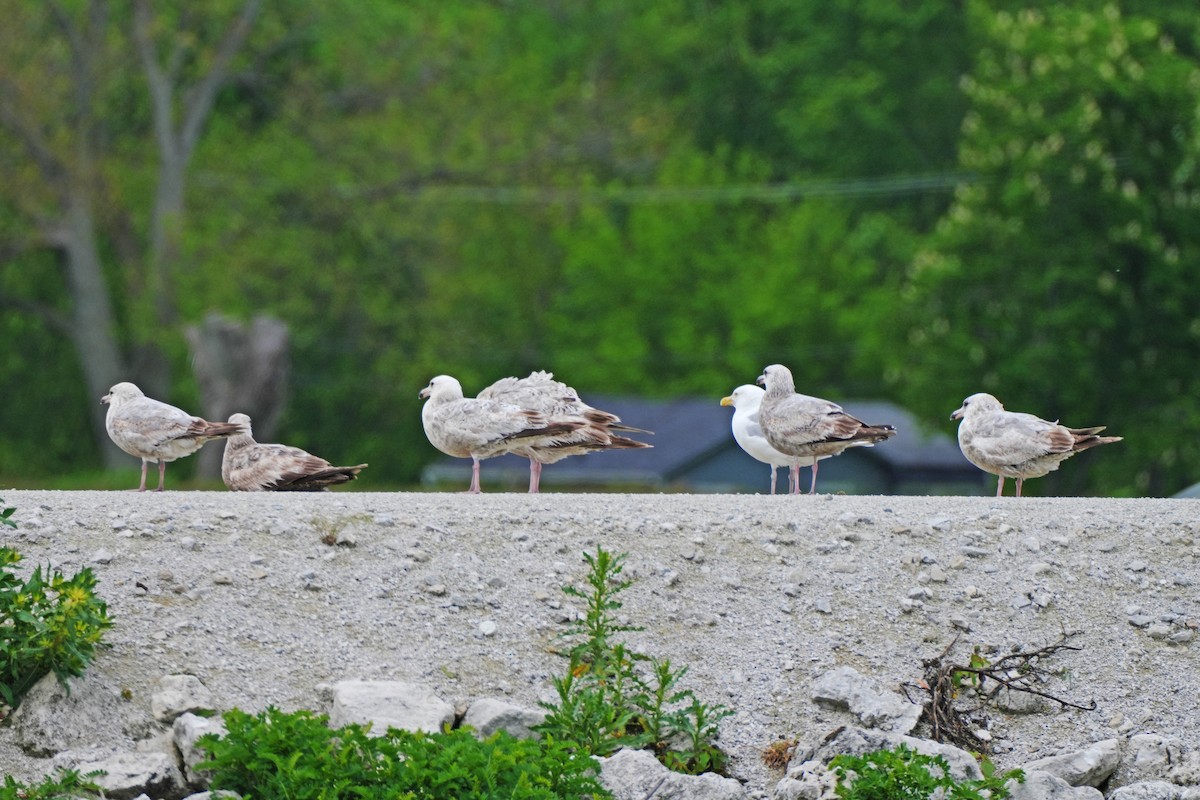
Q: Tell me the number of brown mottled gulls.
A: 6